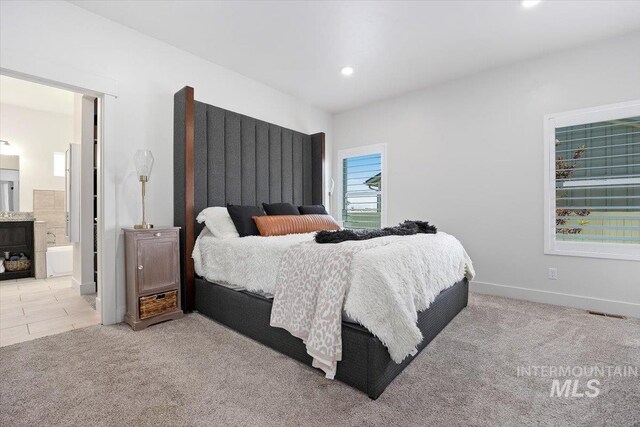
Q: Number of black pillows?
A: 3